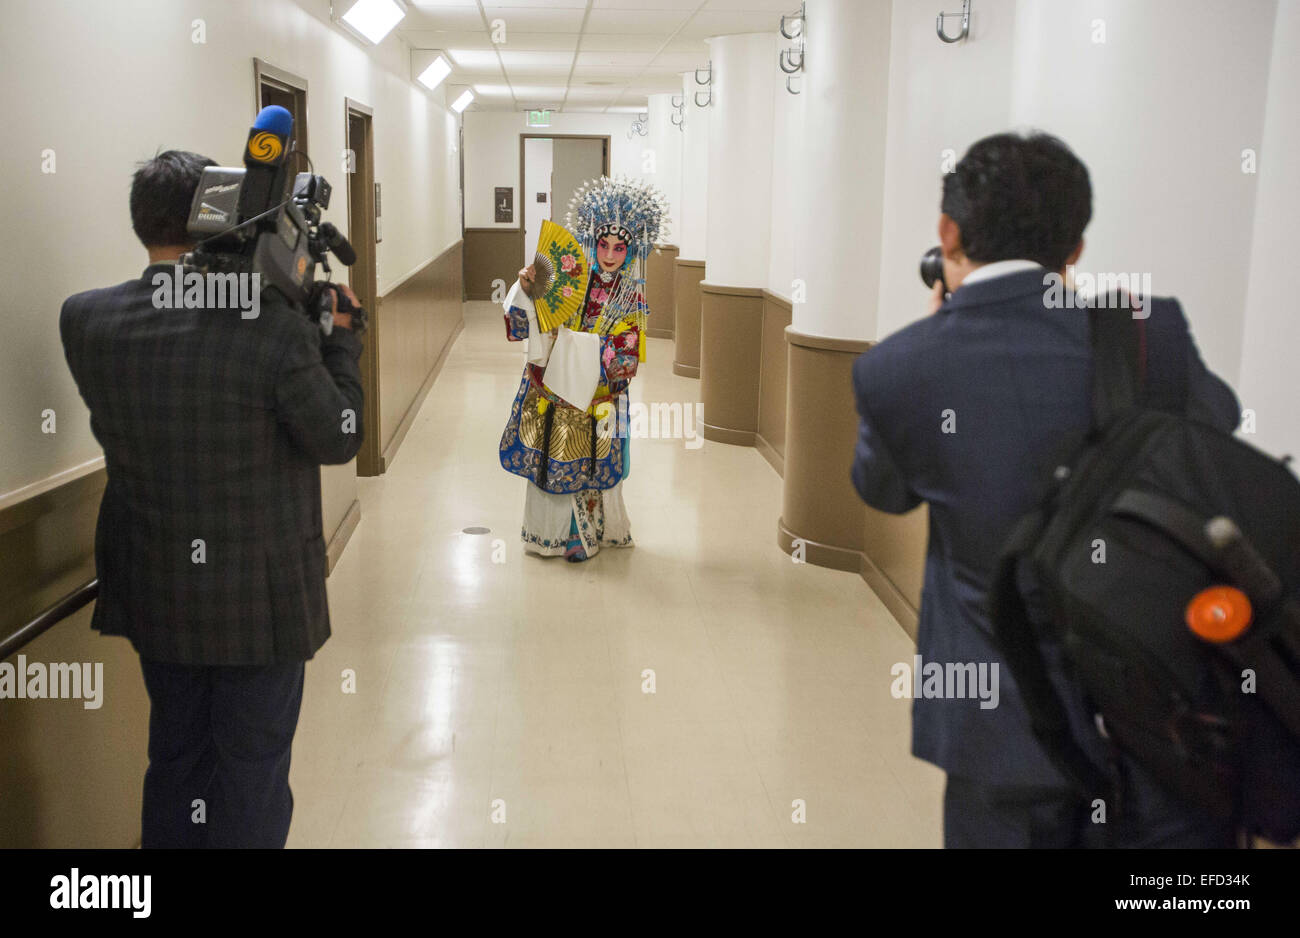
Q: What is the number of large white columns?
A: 5